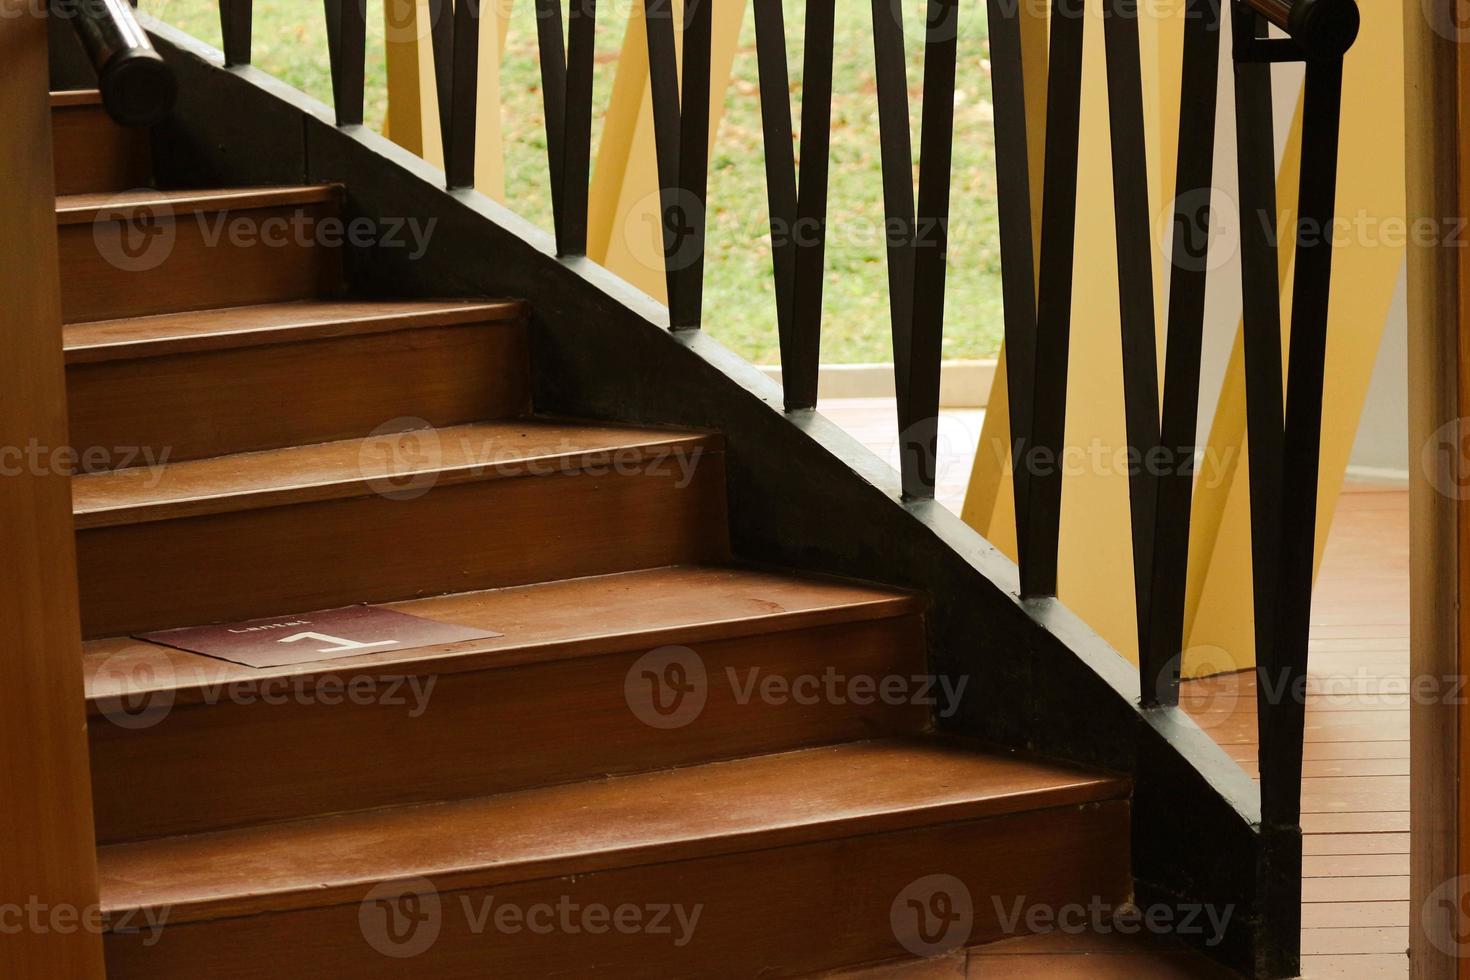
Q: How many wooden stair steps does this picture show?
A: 6